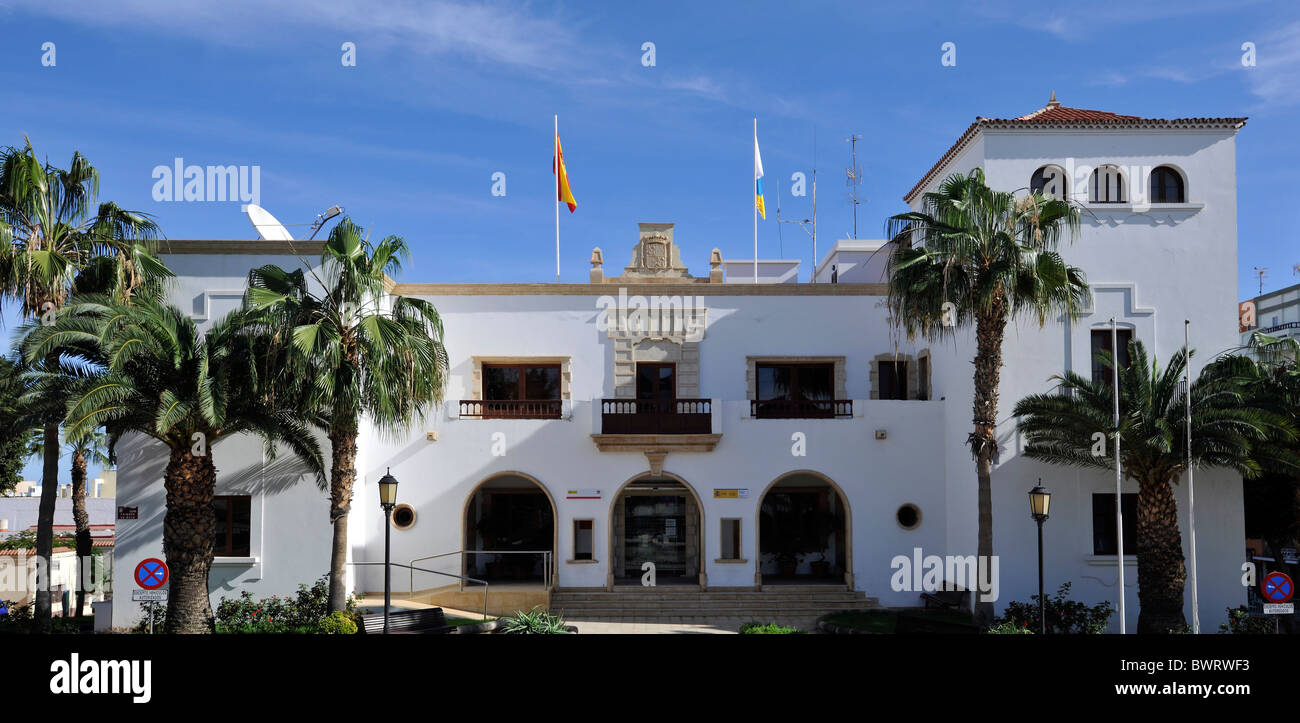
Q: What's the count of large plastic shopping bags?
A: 0